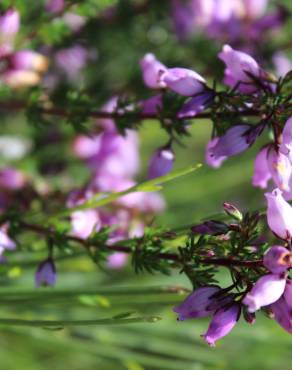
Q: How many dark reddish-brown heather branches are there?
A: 2